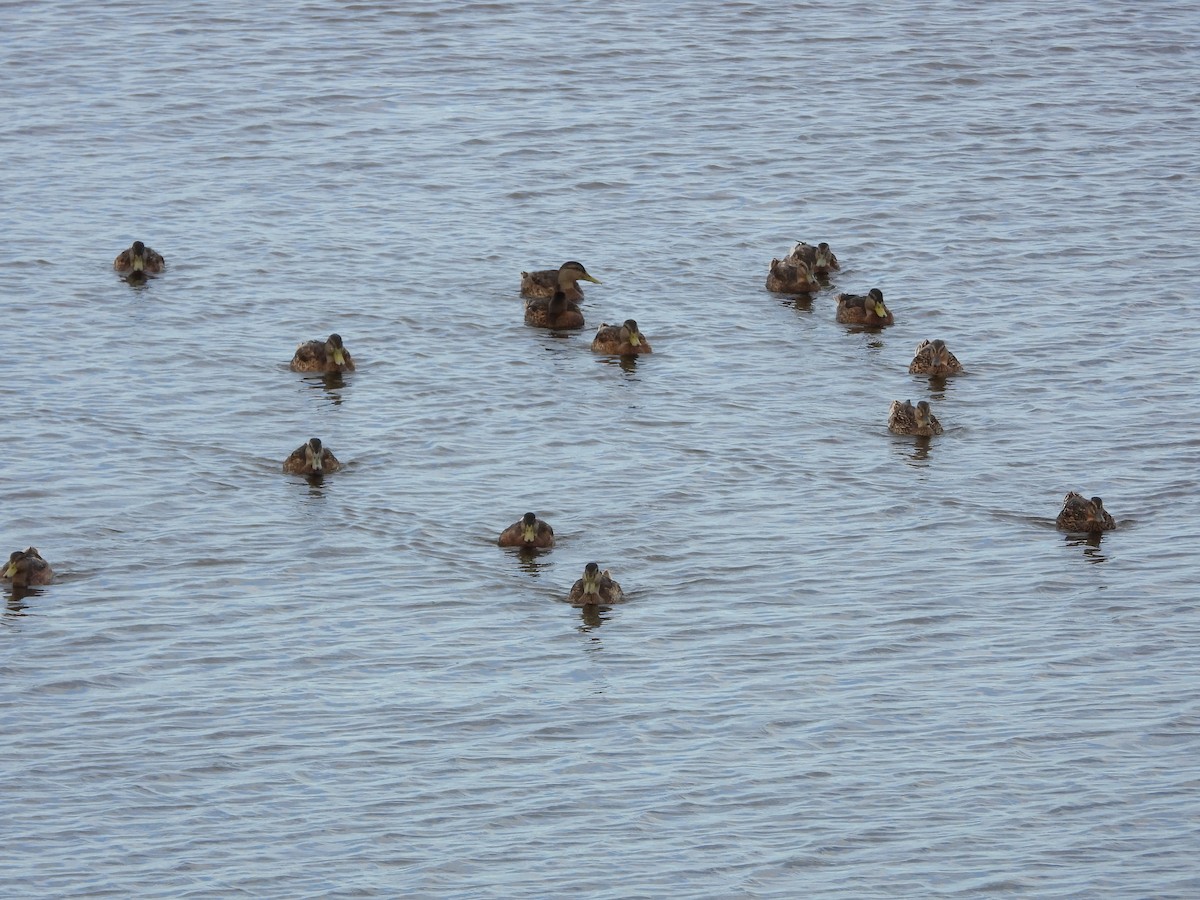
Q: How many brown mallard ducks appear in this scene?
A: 15